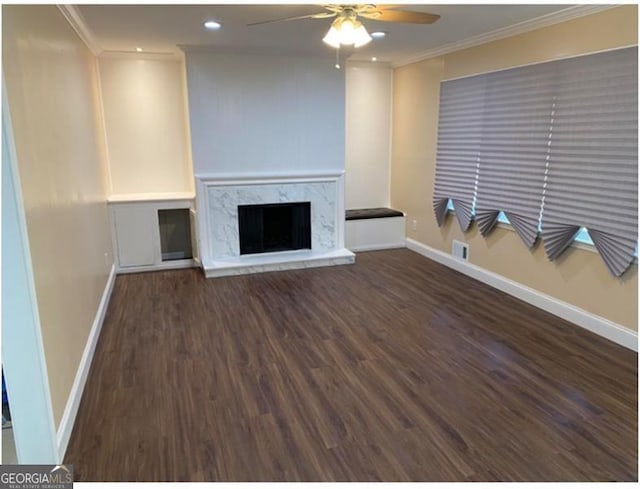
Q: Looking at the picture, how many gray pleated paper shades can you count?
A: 3